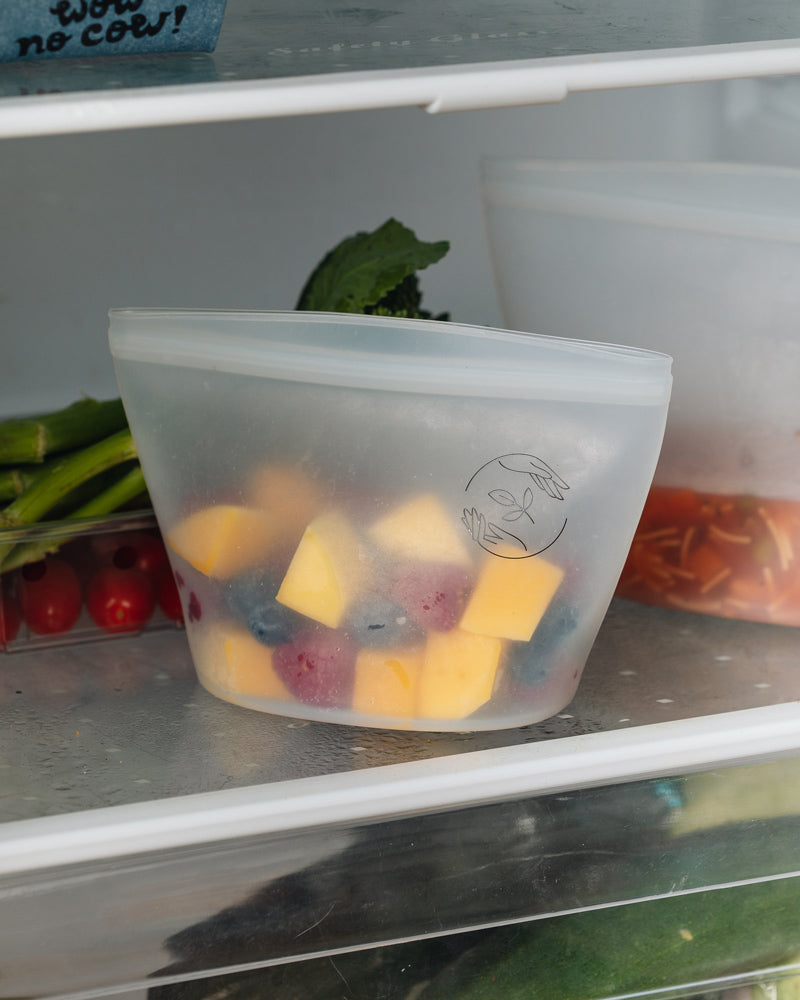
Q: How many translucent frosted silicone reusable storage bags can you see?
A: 2